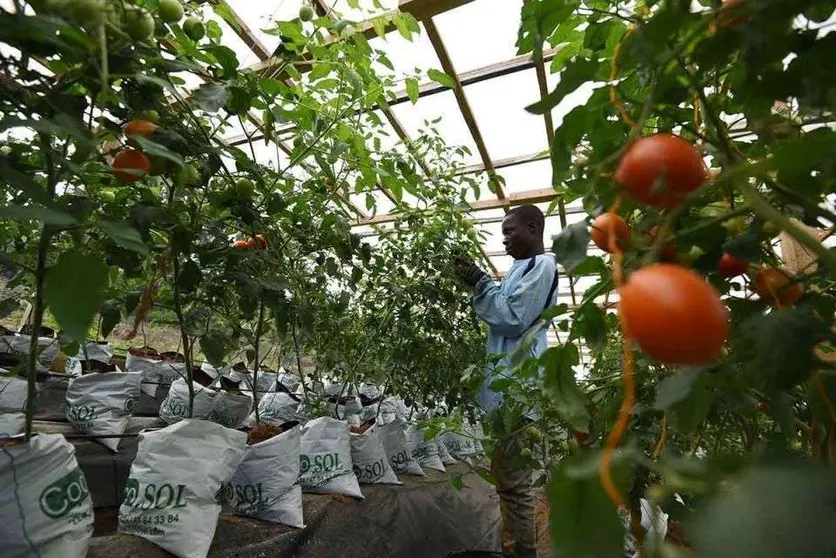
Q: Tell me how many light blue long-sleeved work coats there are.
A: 1